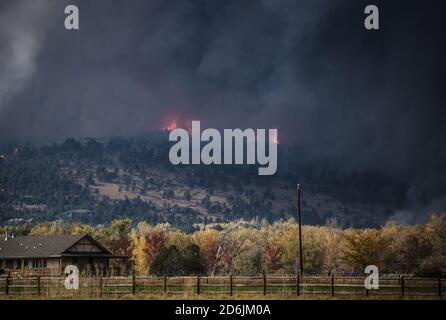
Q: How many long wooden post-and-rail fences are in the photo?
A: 1